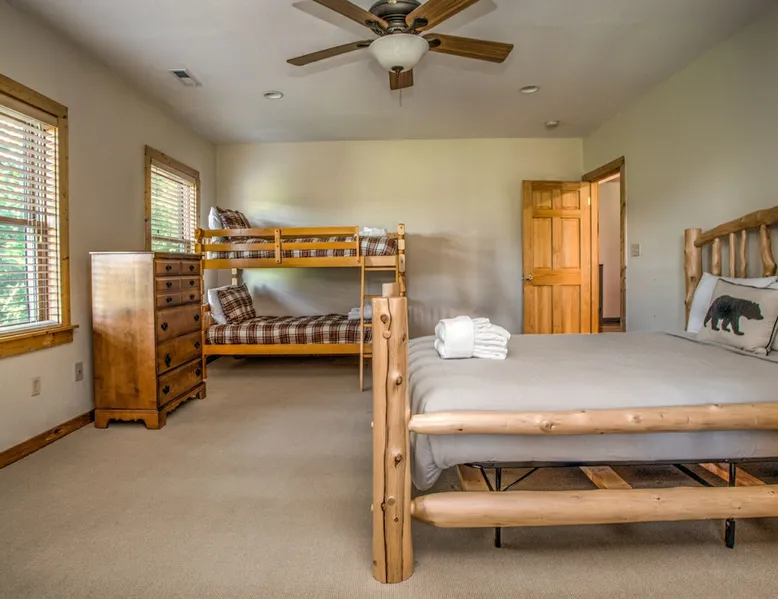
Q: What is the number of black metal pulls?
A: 12